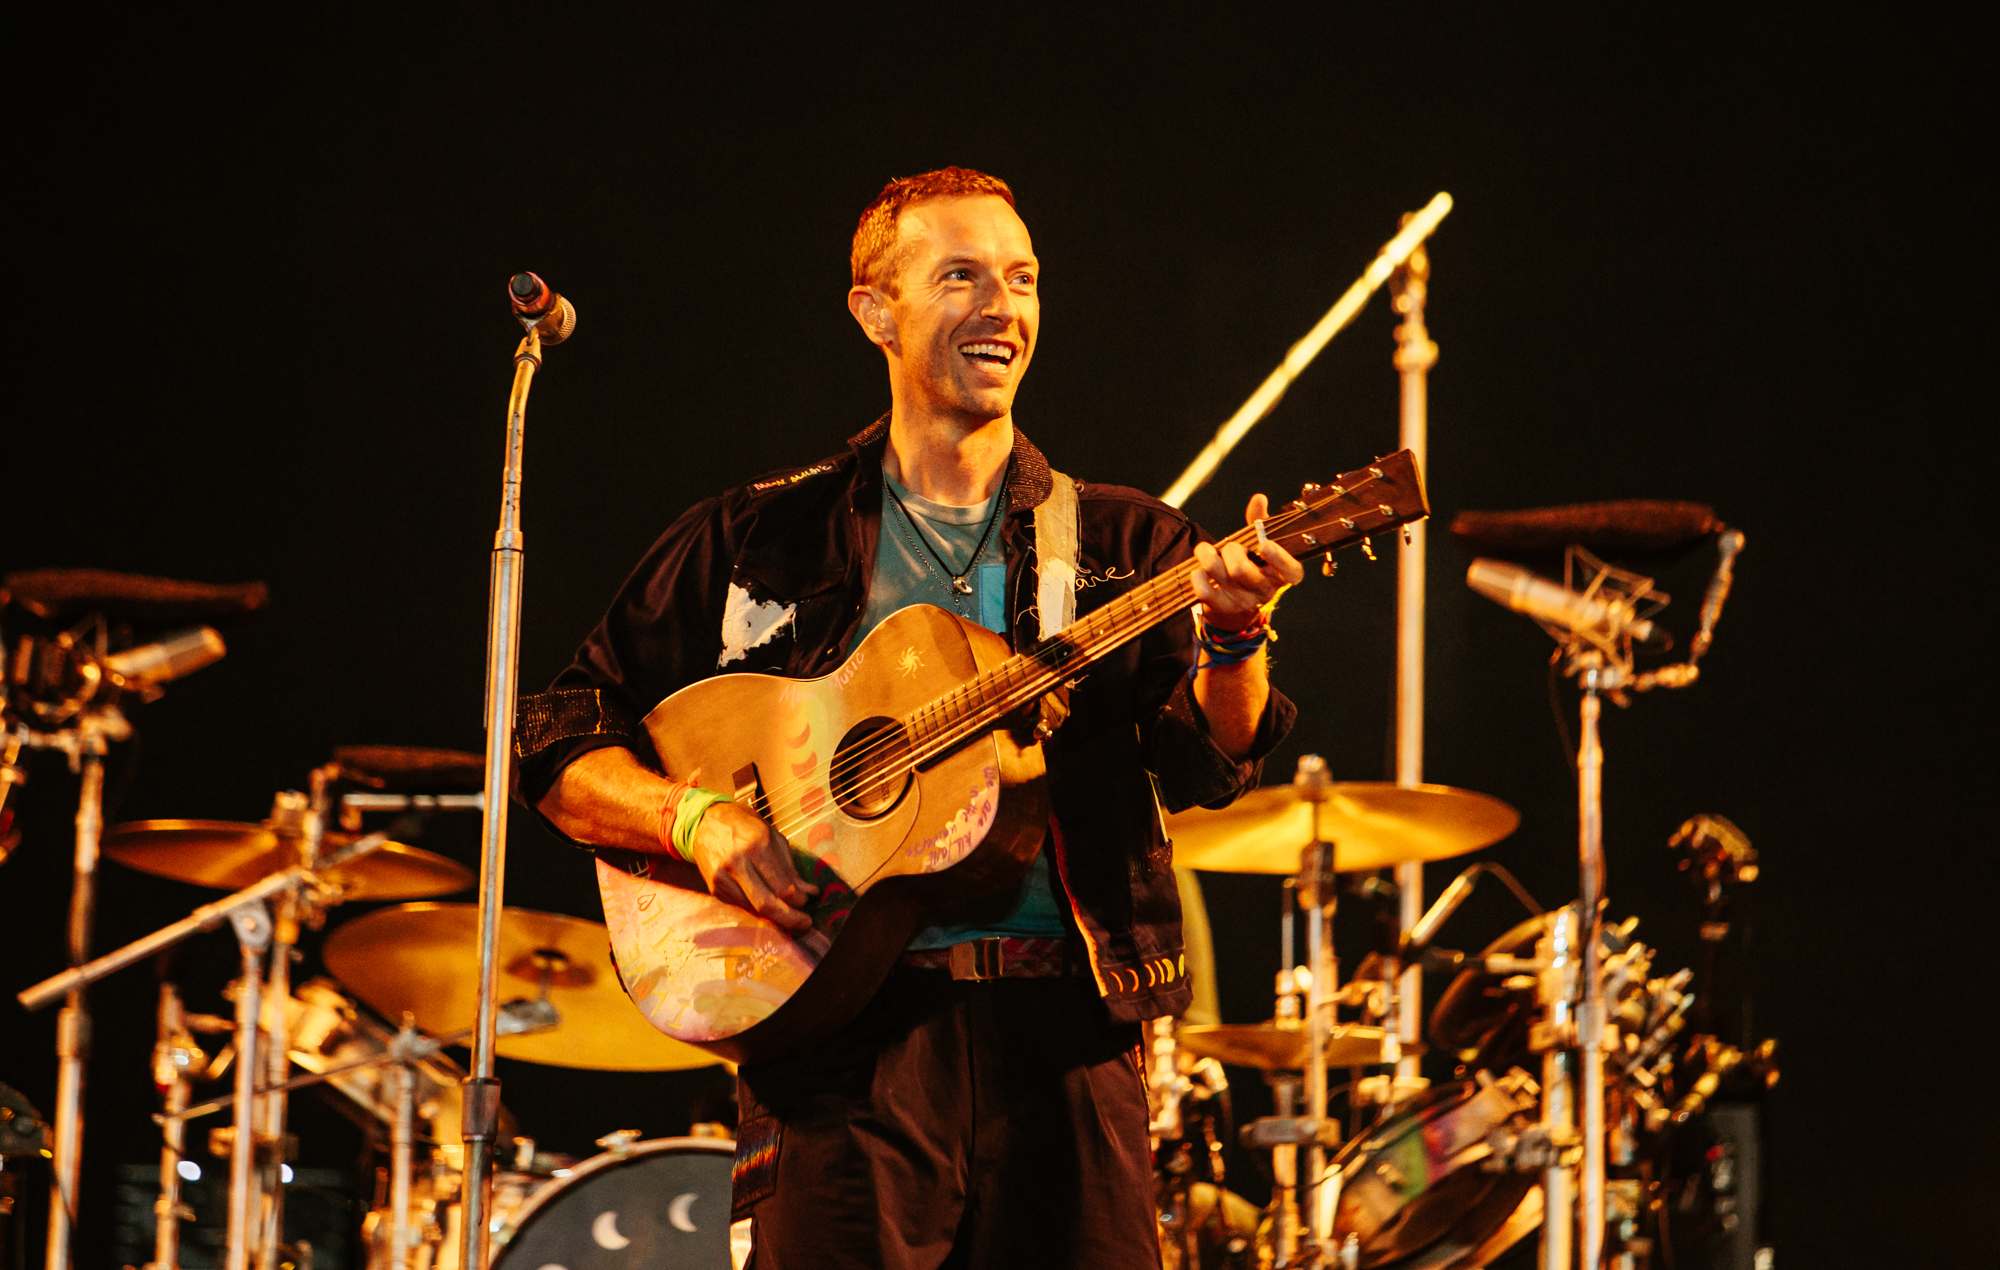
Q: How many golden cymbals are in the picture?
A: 4